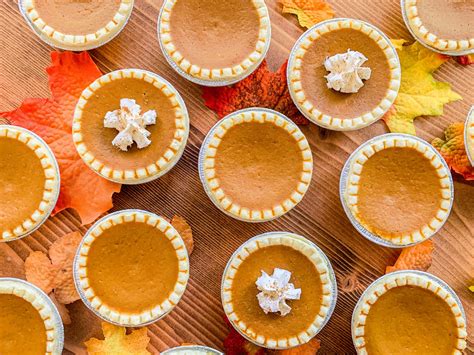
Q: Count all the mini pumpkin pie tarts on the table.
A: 14